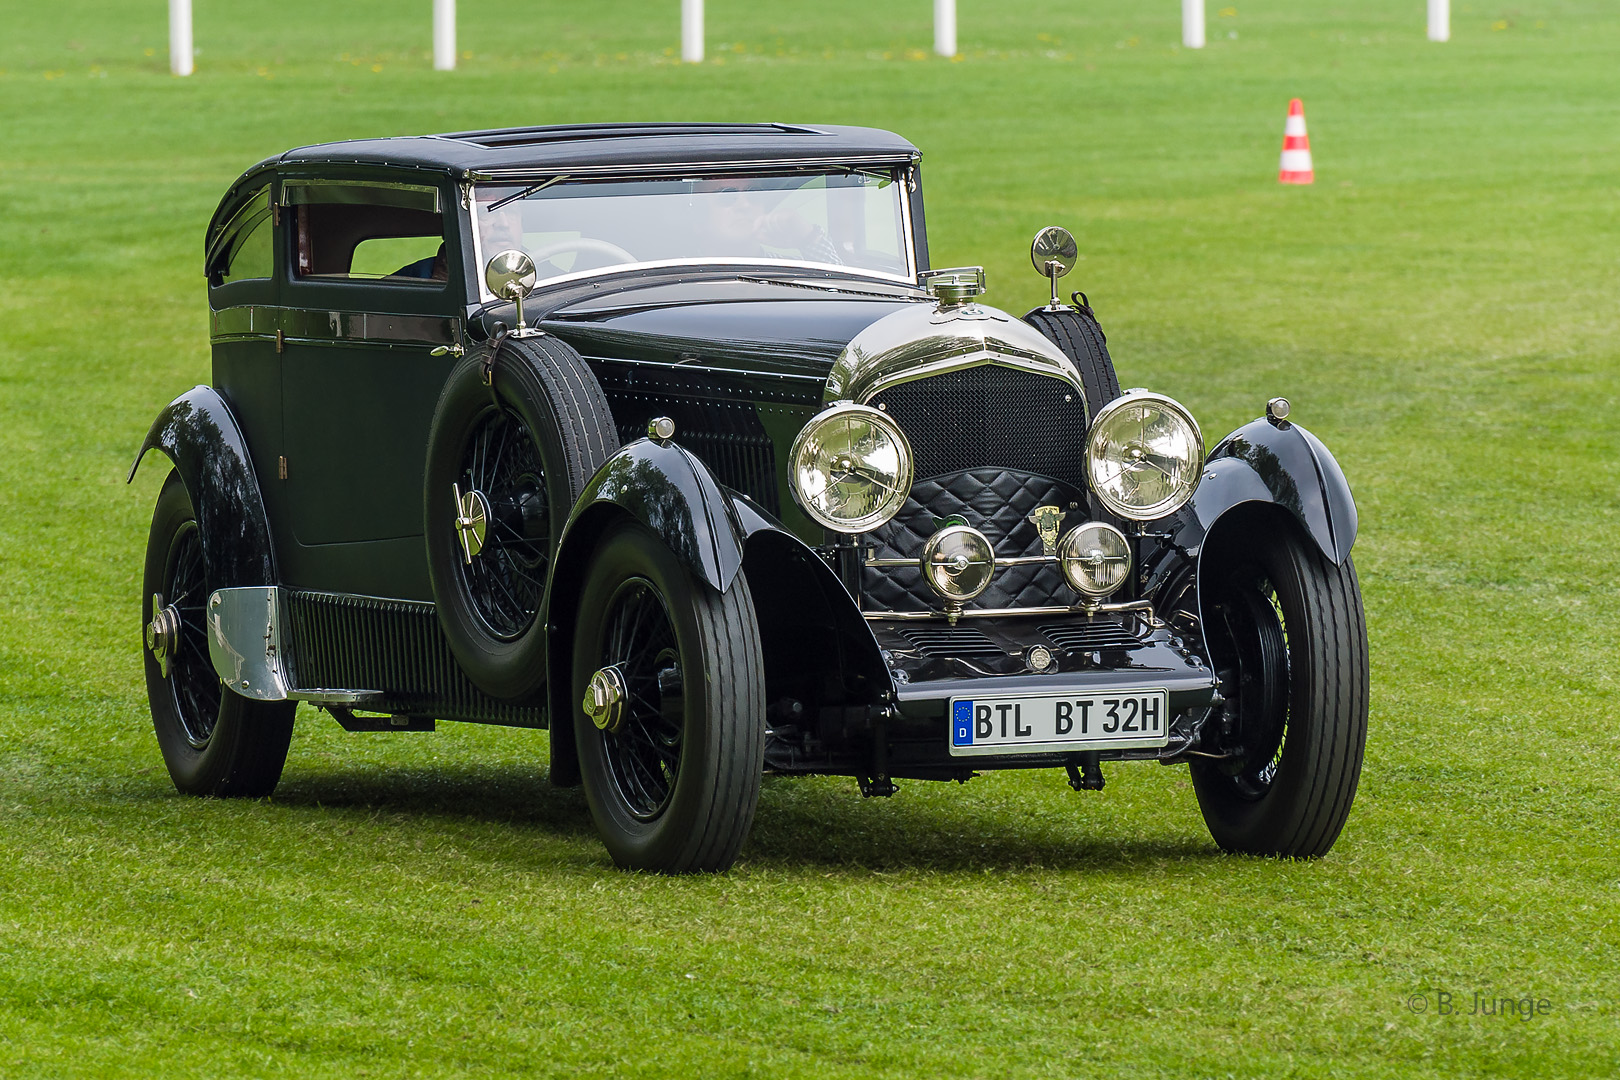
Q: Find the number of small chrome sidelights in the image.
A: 2